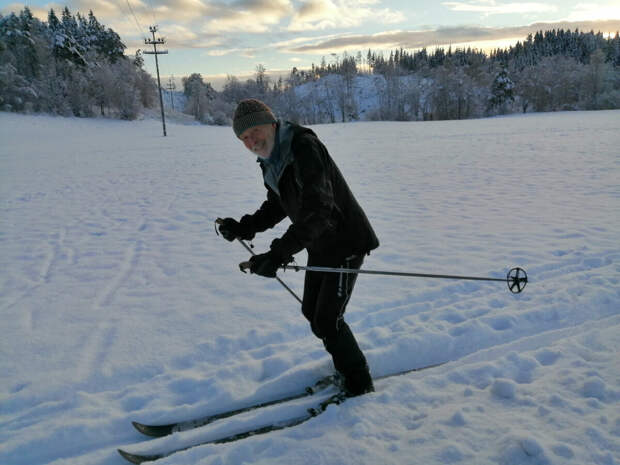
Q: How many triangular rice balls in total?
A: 0